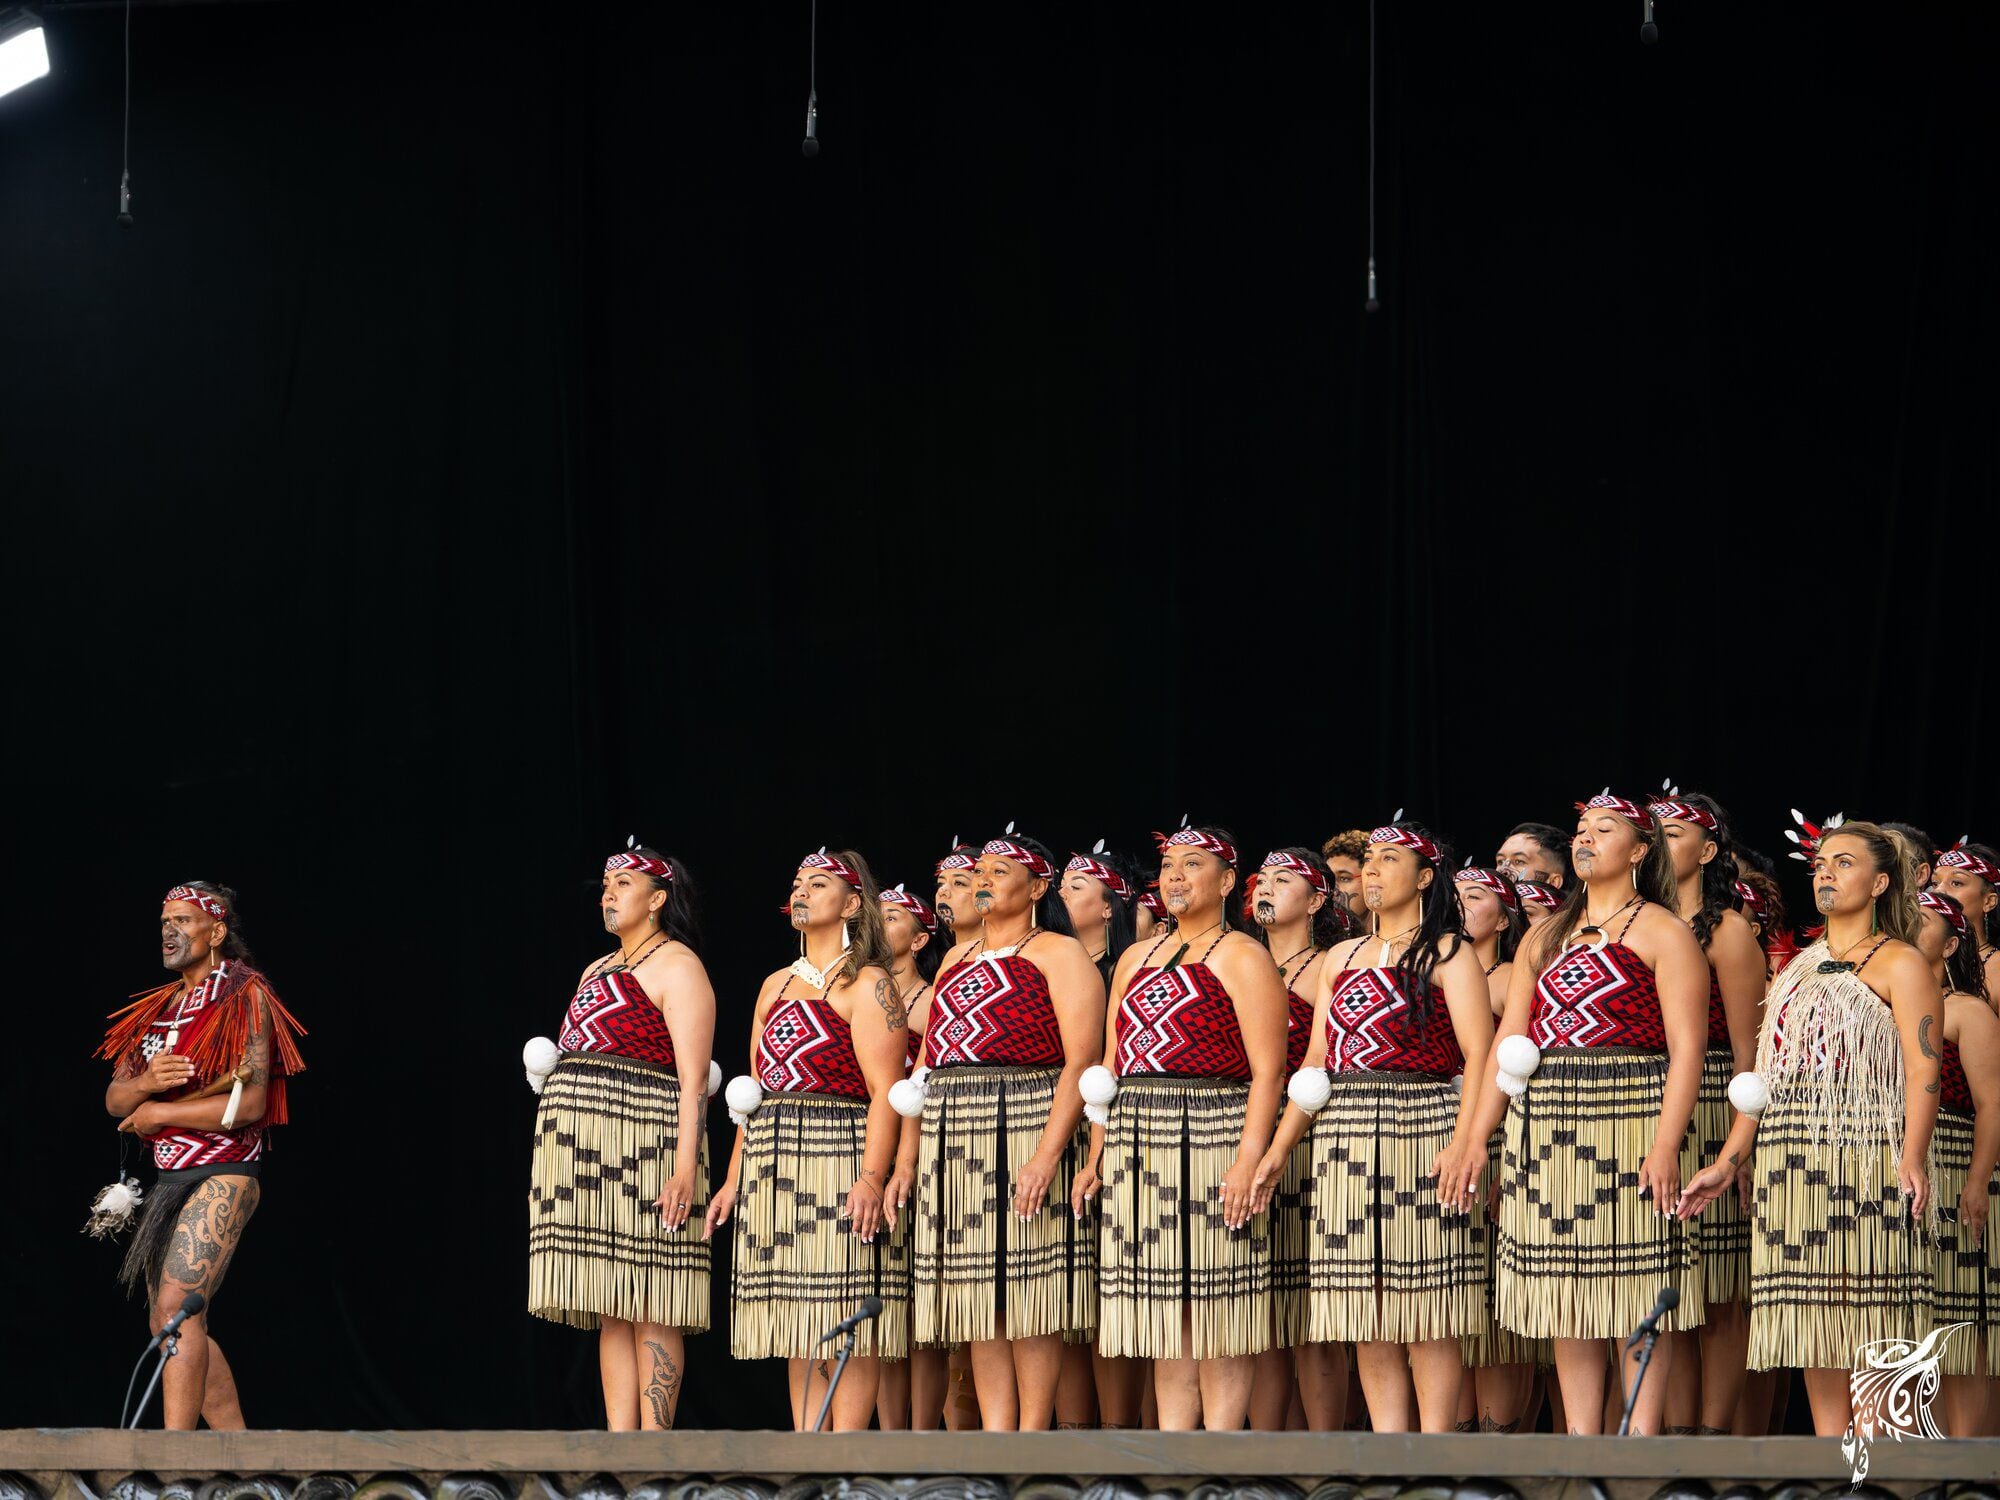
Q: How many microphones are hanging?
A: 4